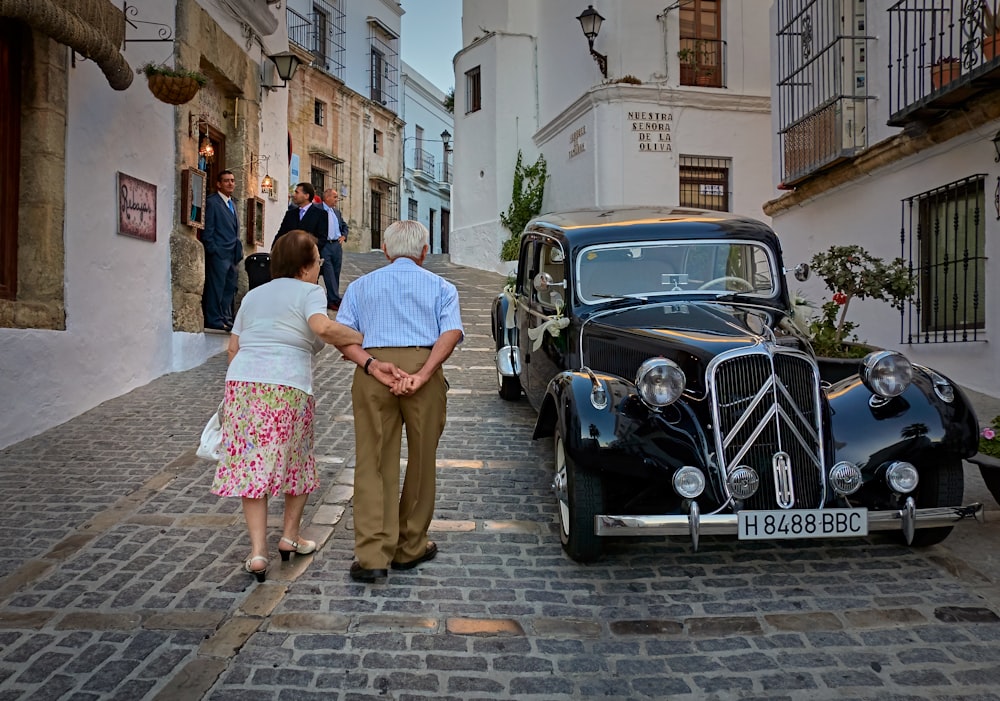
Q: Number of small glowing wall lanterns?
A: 2